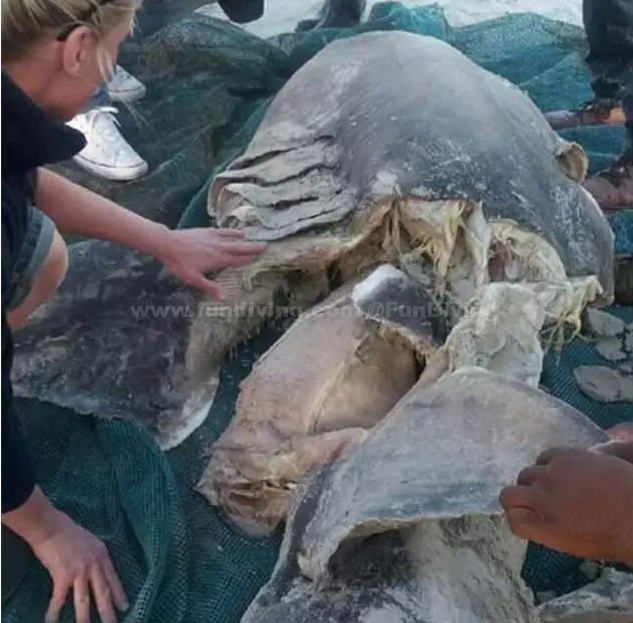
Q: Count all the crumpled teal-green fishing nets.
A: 1